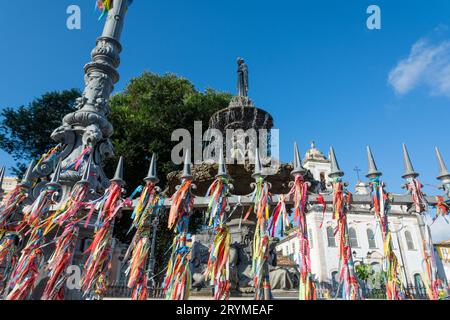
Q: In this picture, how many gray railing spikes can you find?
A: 14